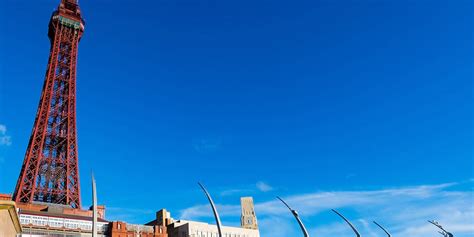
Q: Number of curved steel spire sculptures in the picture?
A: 6